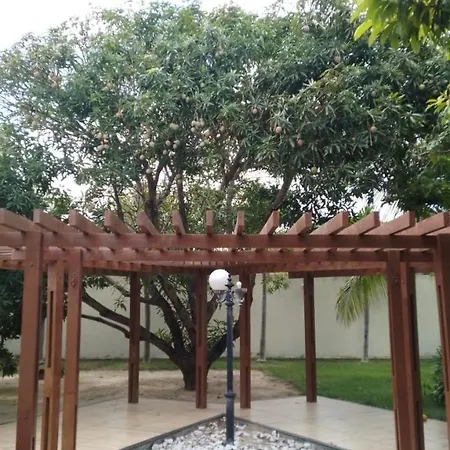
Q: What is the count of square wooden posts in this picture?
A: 10